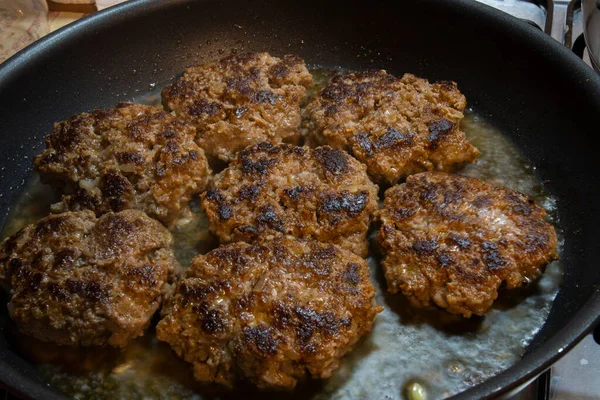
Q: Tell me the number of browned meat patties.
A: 7